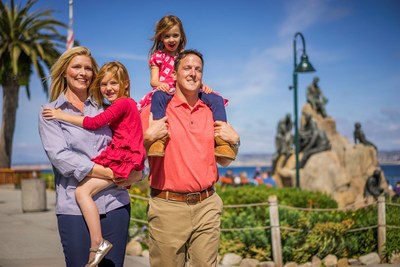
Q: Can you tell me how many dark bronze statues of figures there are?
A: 5